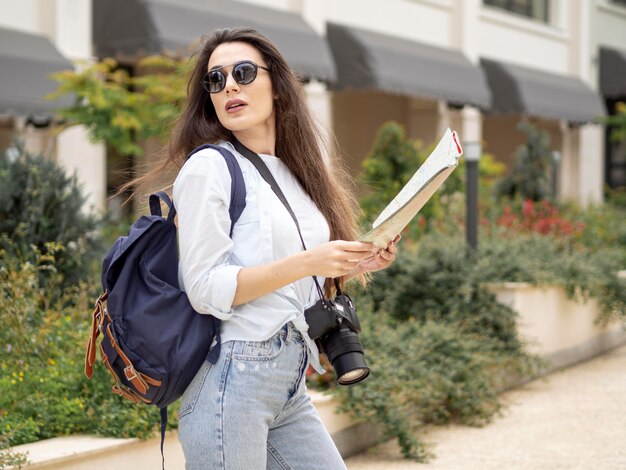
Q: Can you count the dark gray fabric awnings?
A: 5